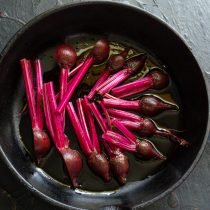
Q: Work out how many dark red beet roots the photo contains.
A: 12